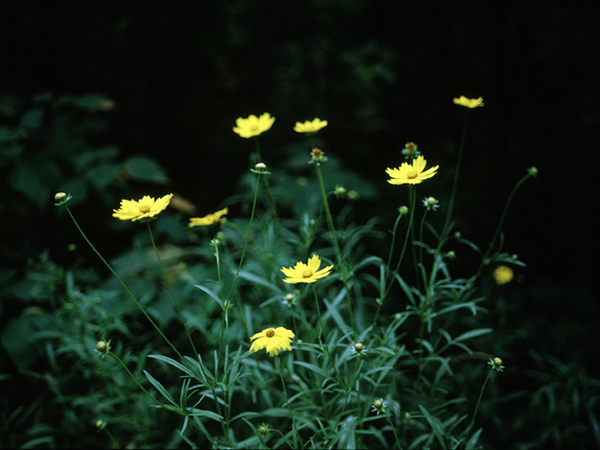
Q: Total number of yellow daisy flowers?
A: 9